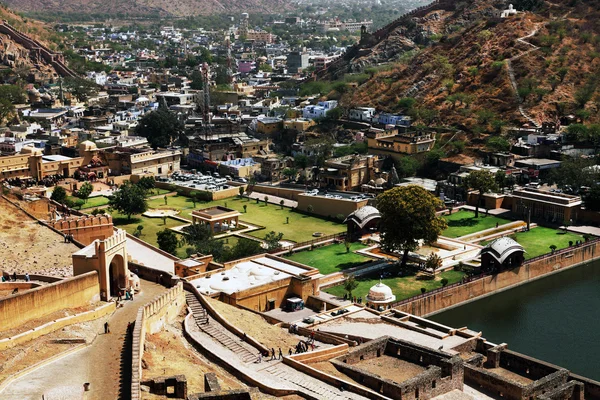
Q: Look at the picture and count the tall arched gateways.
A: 1